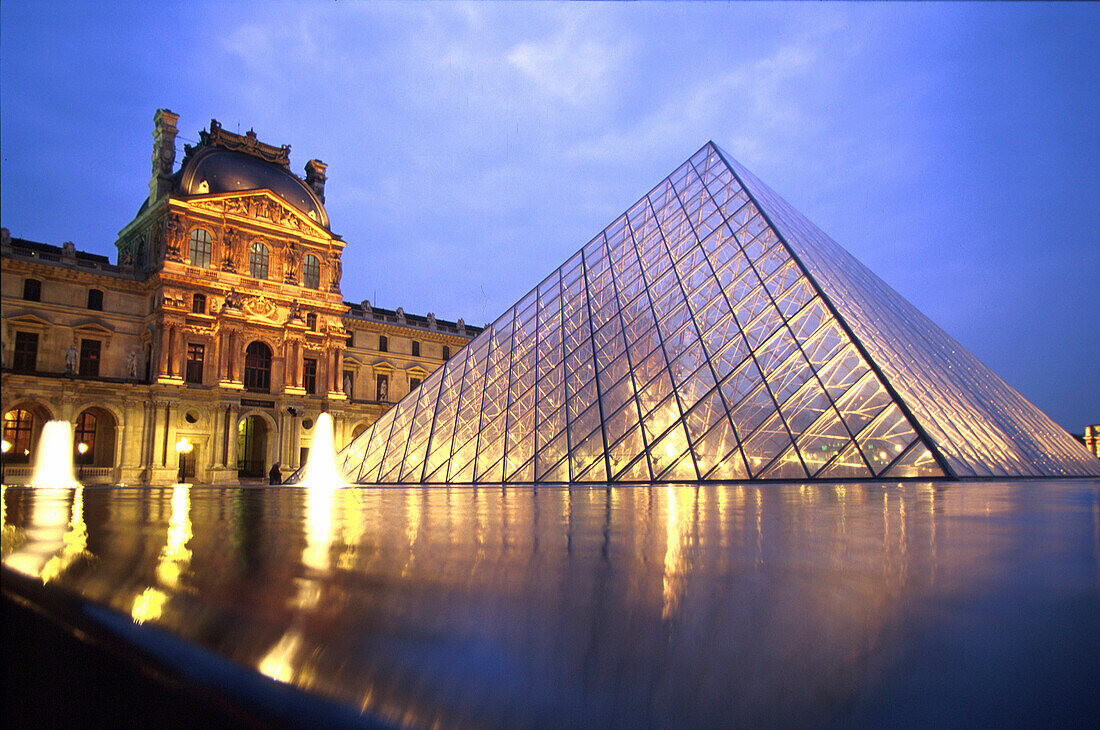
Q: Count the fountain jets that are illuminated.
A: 2